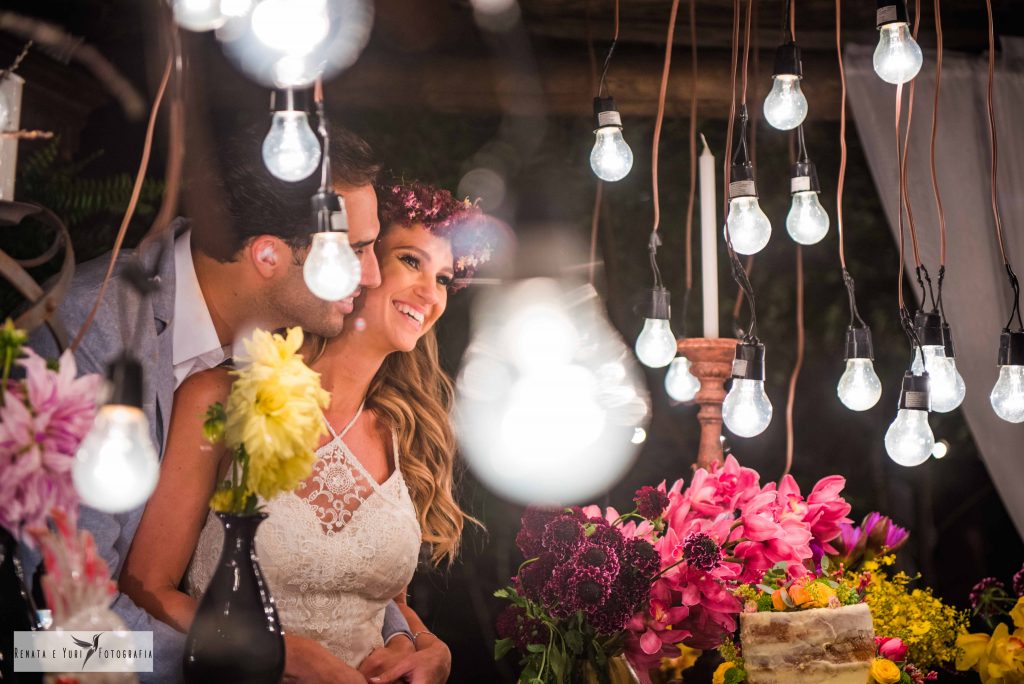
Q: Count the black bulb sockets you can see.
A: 15